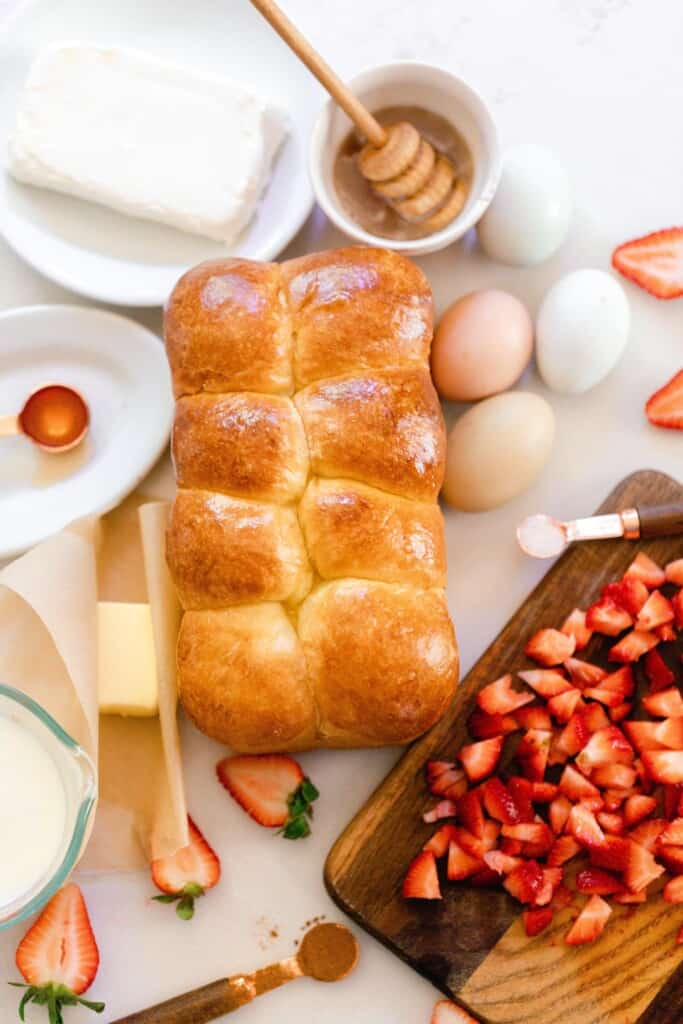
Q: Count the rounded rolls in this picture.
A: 8